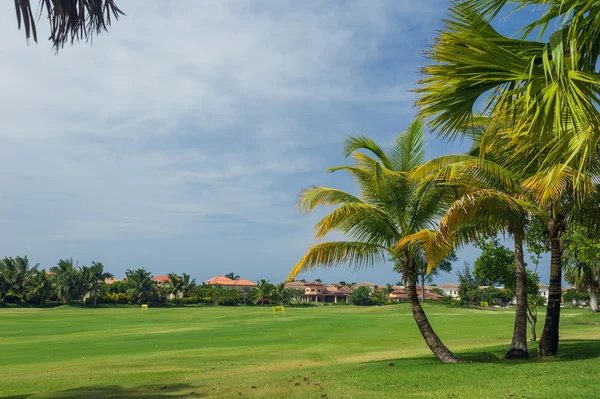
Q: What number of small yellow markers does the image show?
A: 3